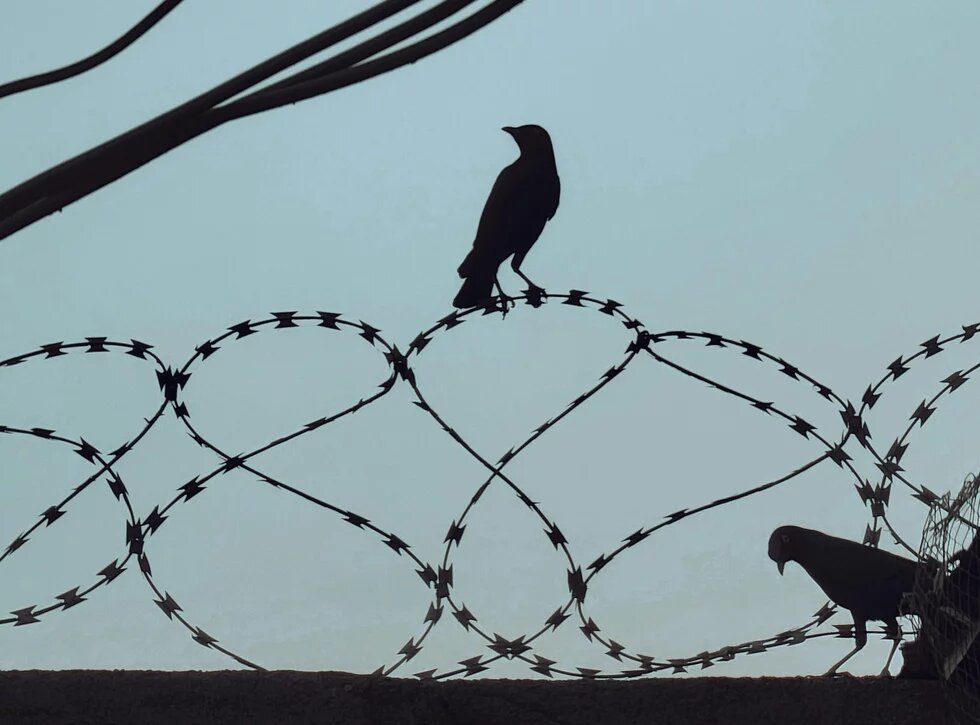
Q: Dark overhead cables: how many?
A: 4